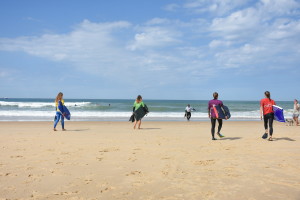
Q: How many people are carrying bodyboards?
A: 4